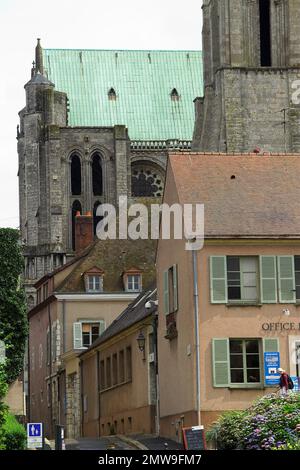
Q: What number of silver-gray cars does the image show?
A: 0